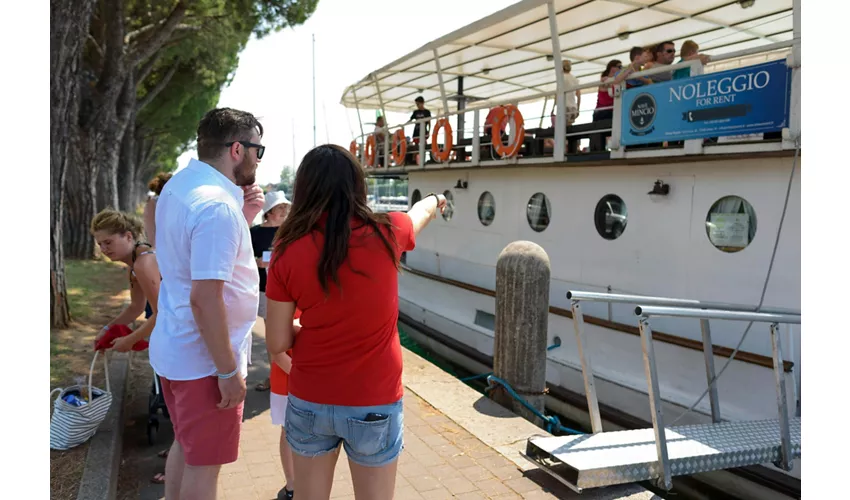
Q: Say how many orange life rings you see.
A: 5